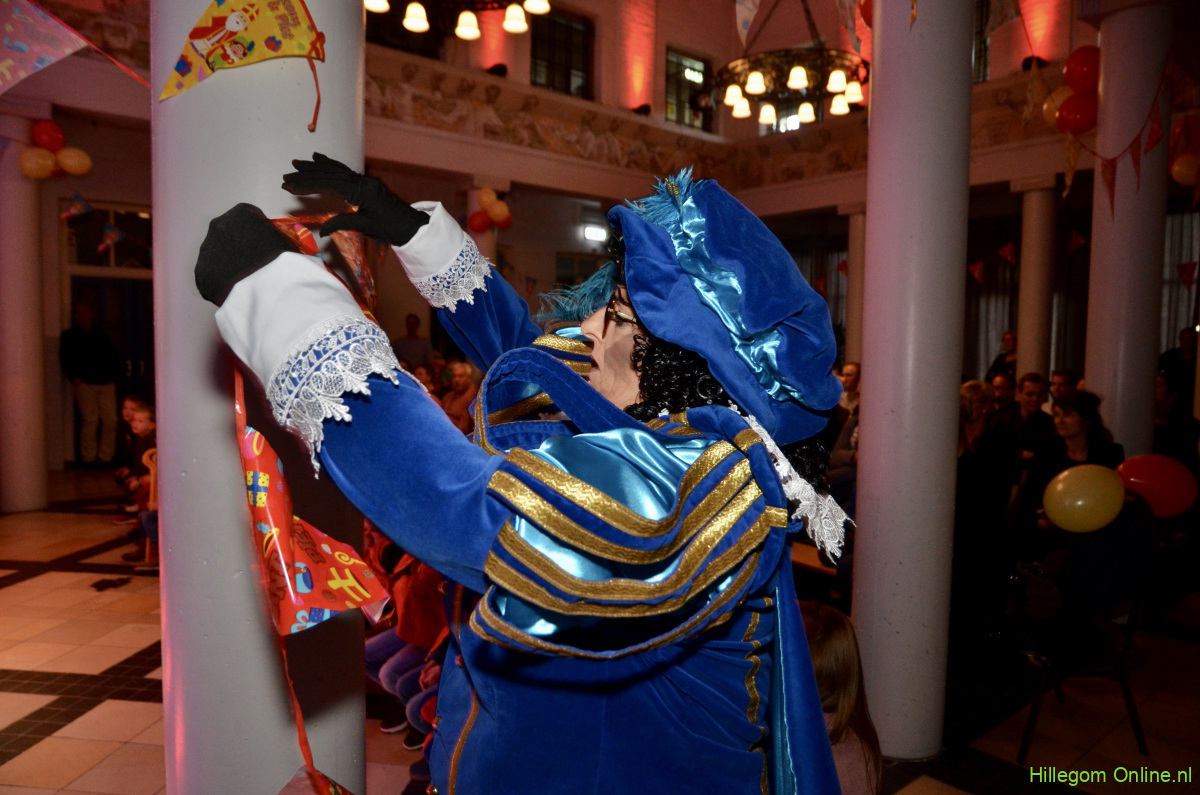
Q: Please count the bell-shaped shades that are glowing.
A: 14